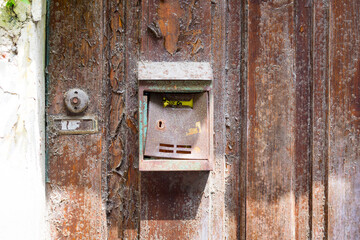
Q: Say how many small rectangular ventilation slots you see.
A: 4